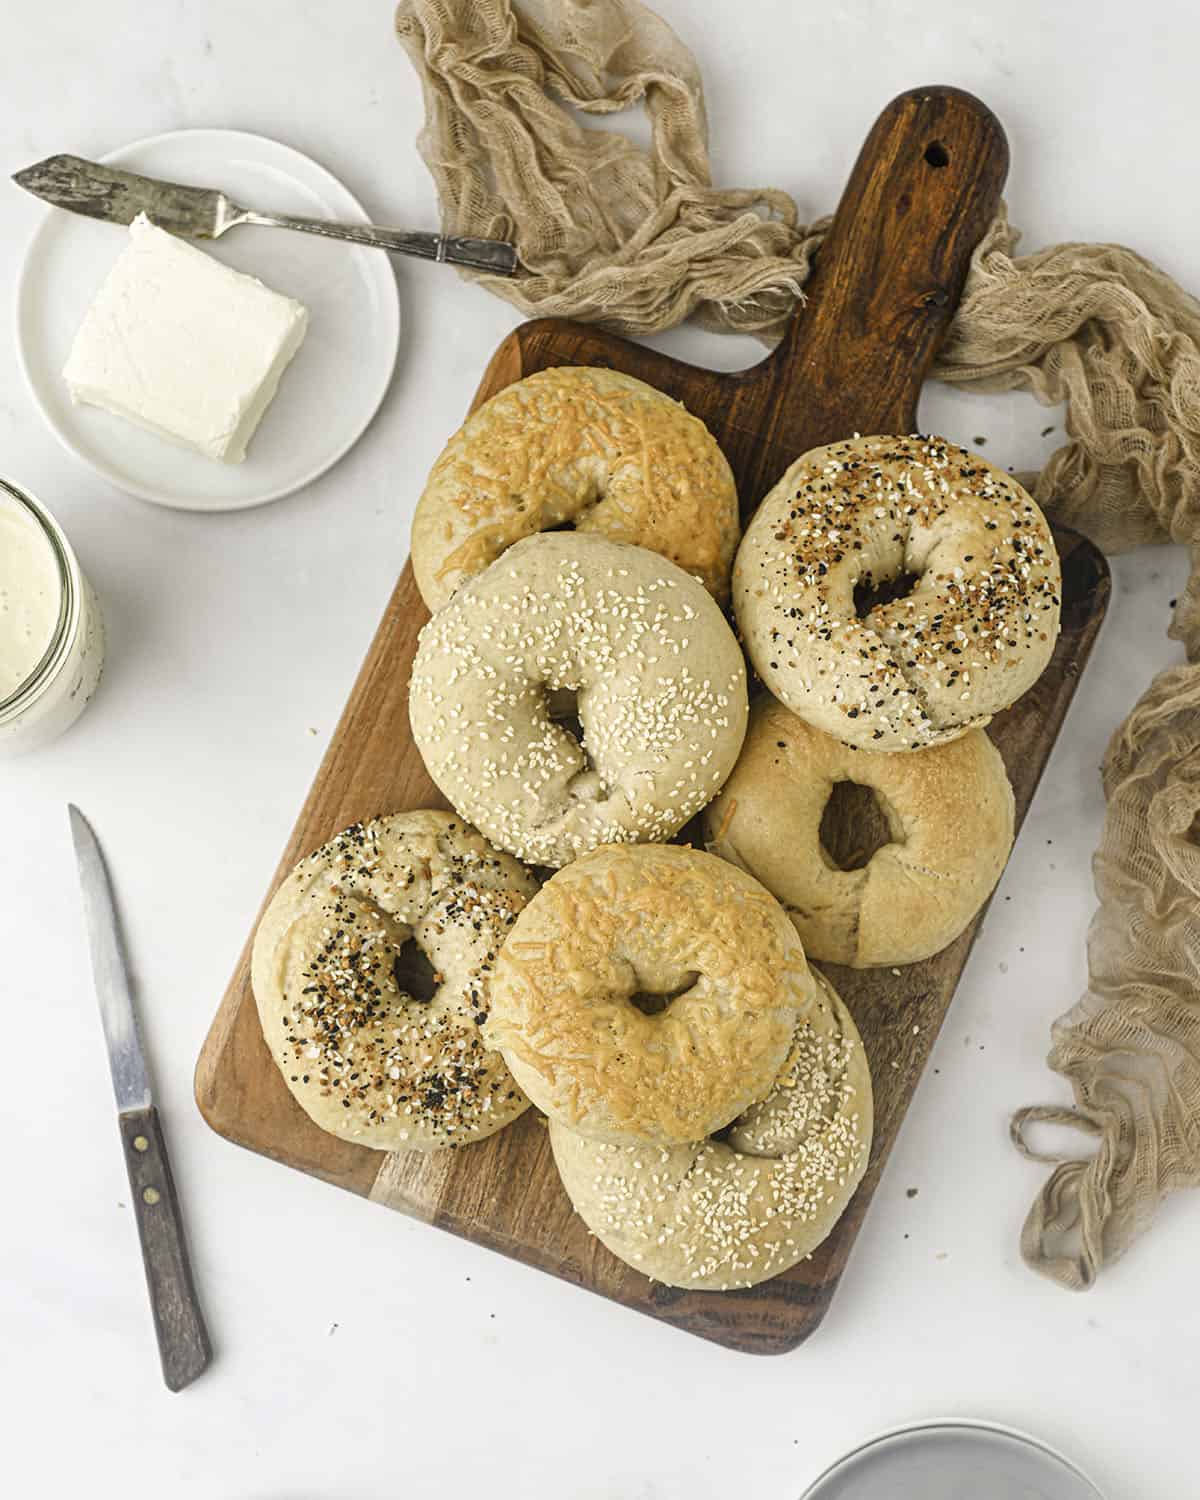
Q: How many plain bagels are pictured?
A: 1